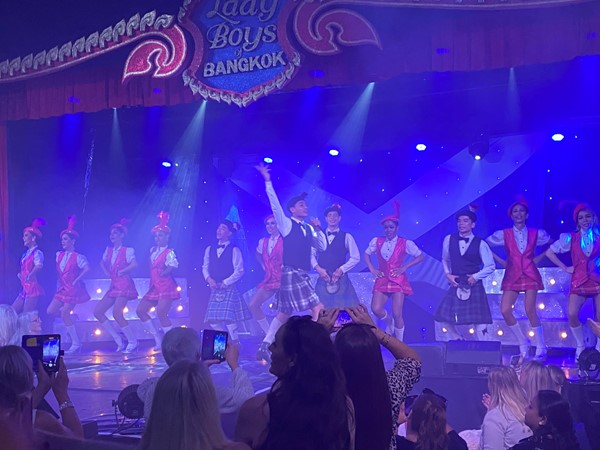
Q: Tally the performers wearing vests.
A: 12